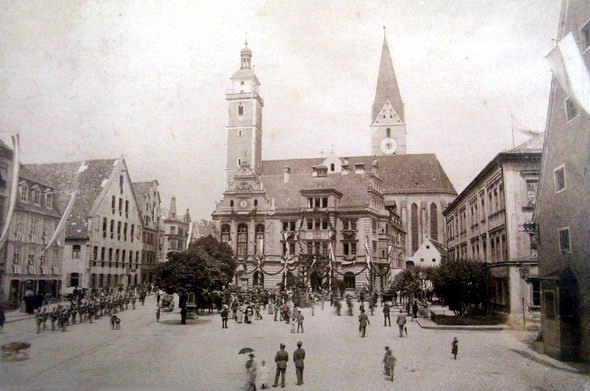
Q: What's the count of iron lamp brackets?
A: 1